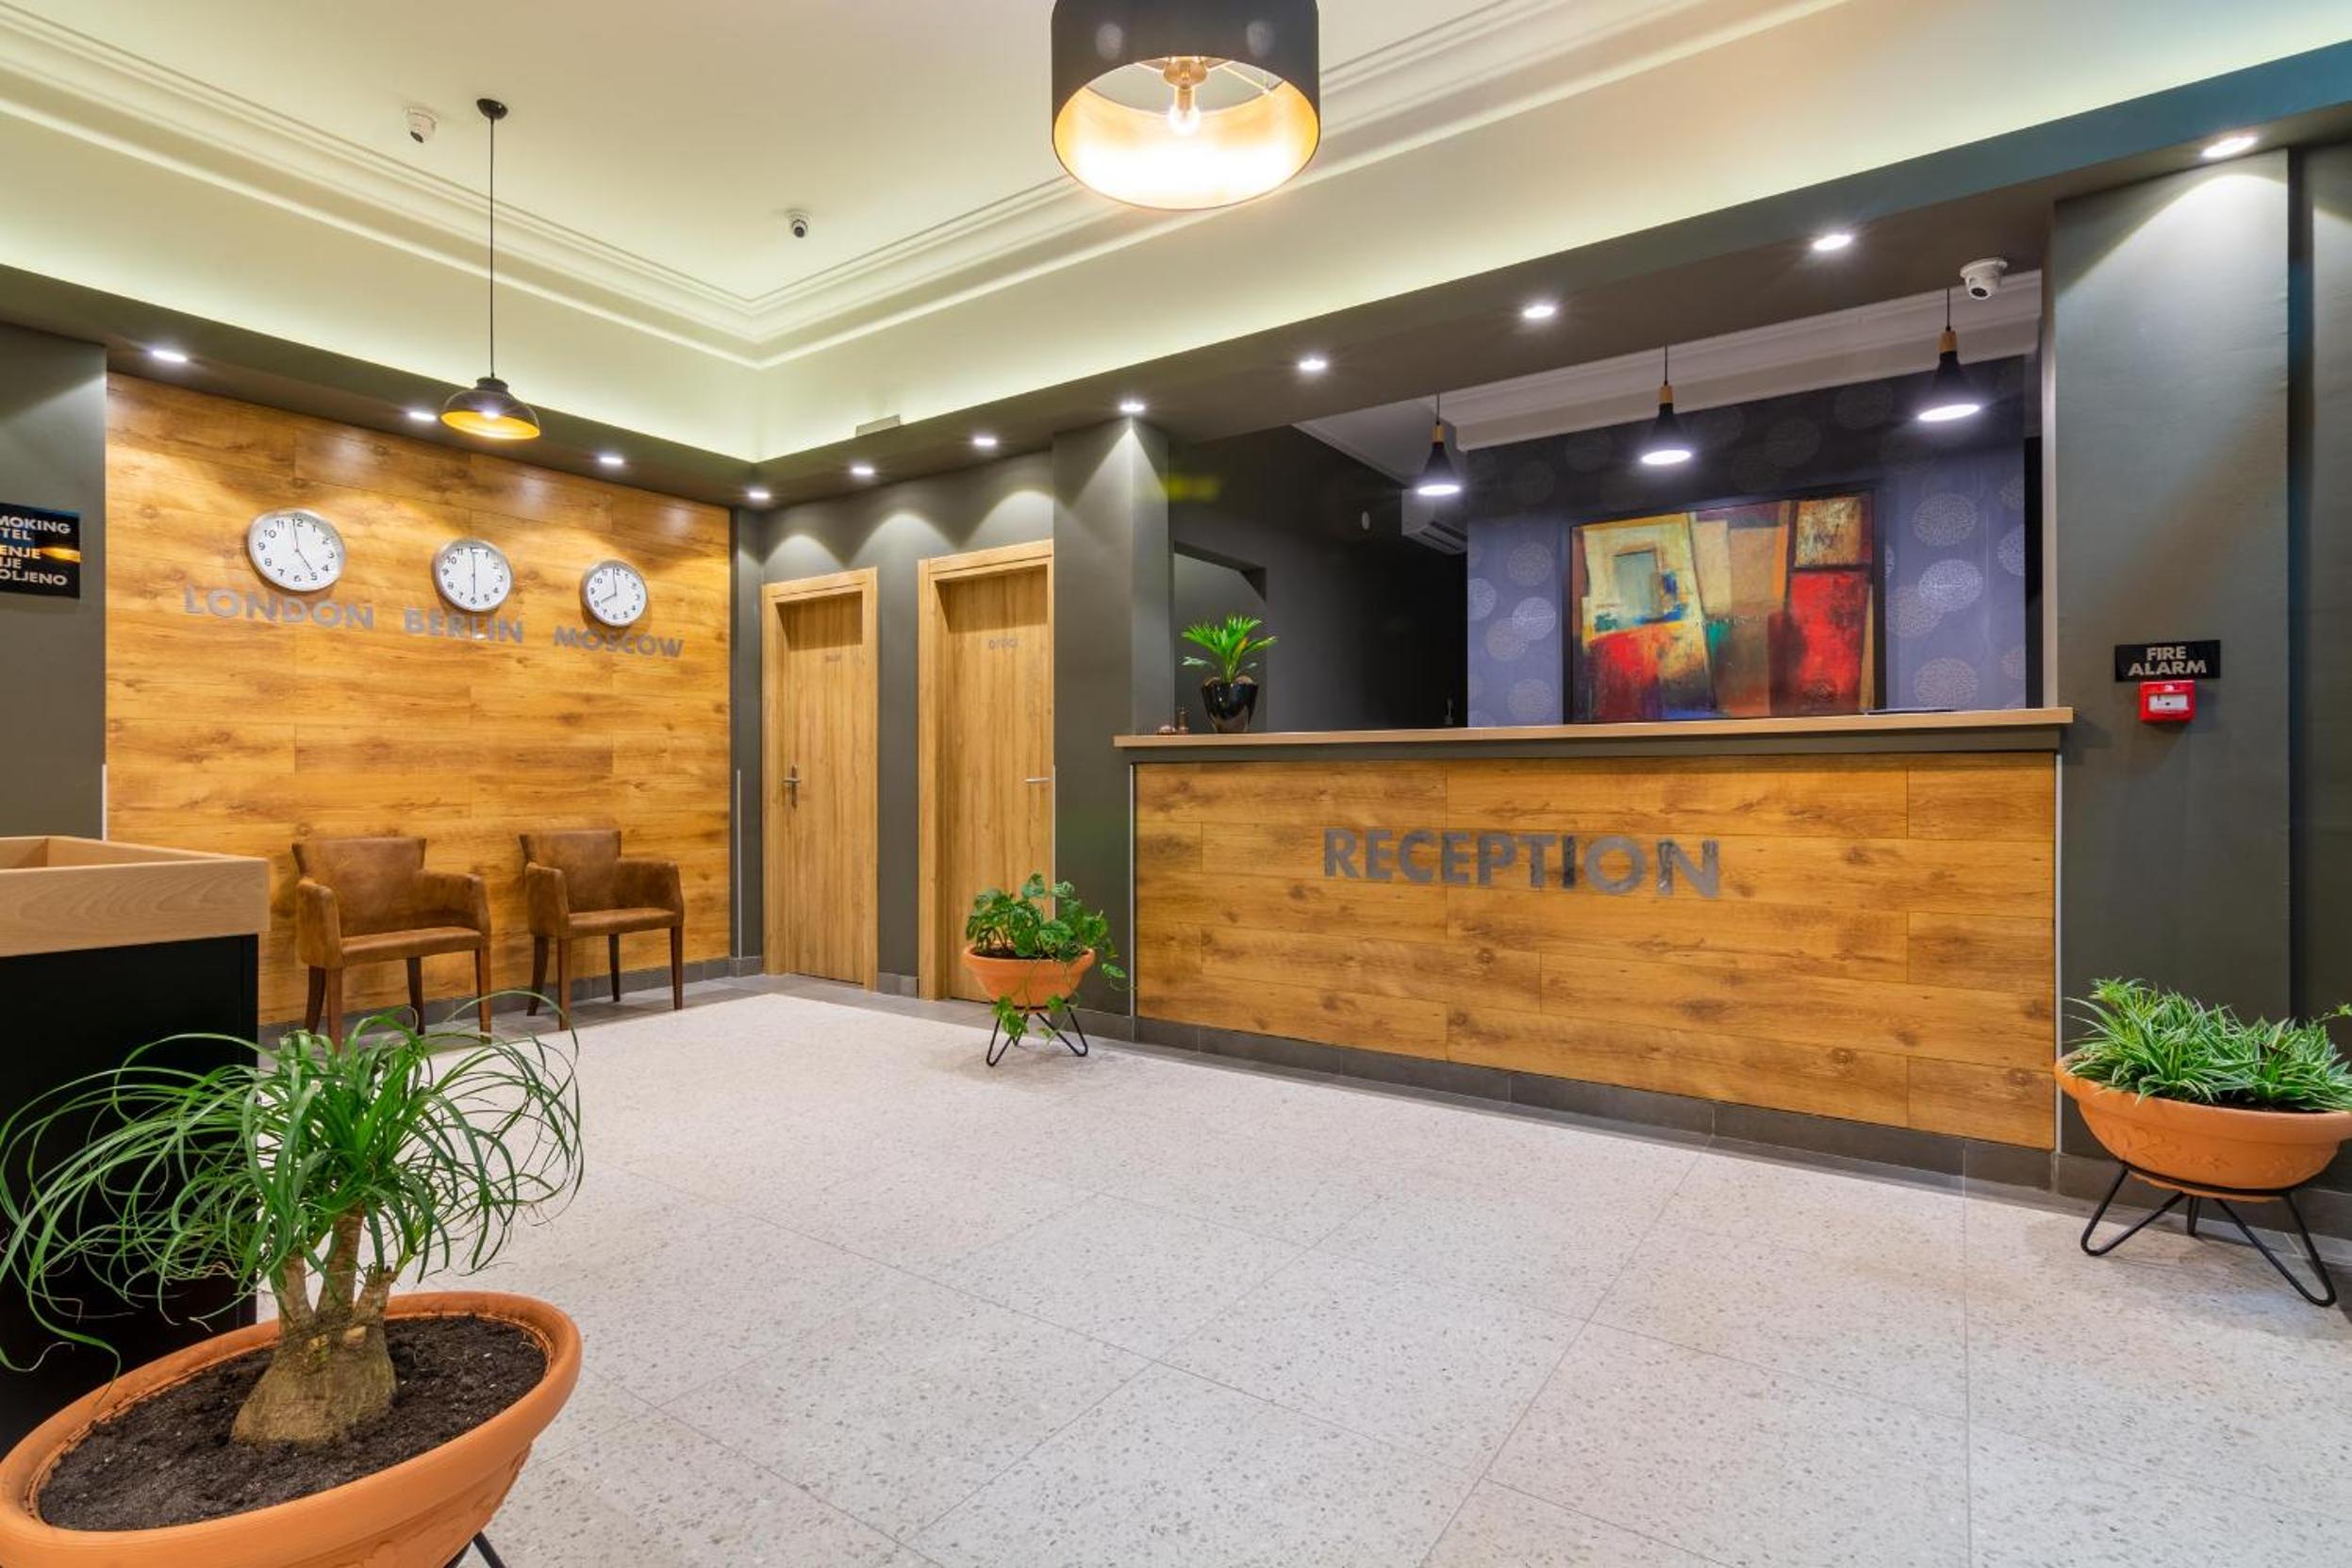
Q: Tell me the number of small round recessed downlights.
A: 11